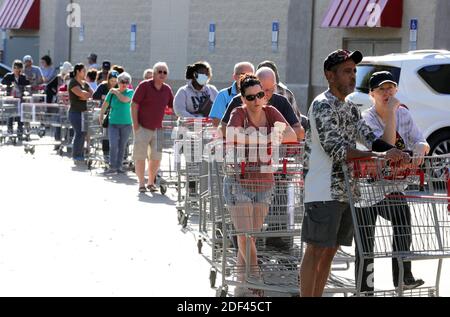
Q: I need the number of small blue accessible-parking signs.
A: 5